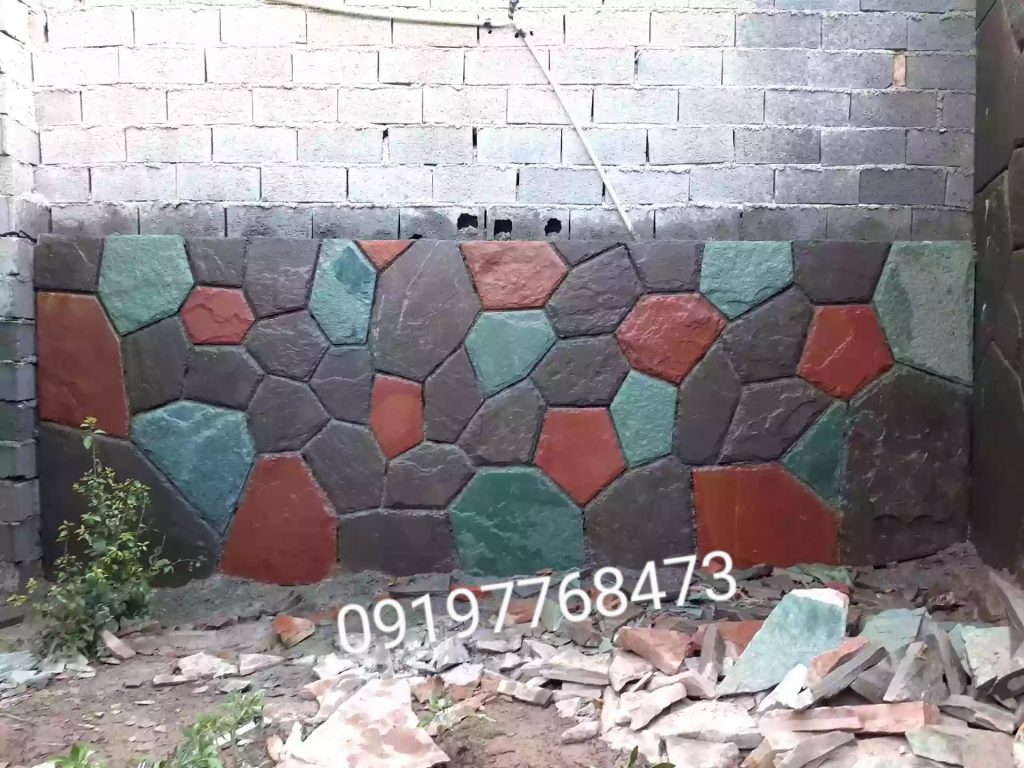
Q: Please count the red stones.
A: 10